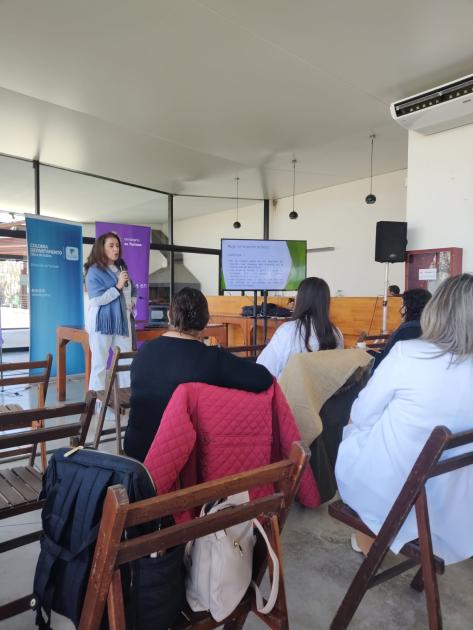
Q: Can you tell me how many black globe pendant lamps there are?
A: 3